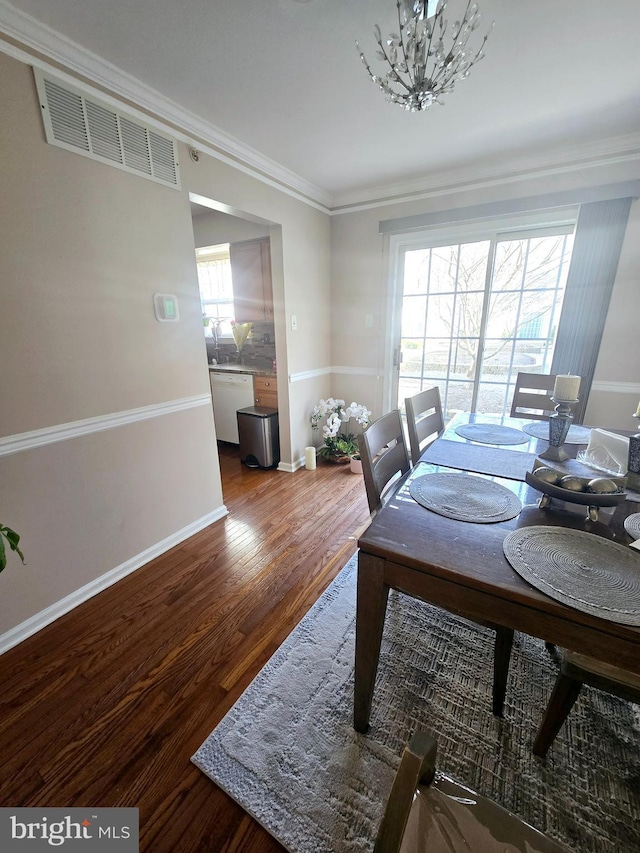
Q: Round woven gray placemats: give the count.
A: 5